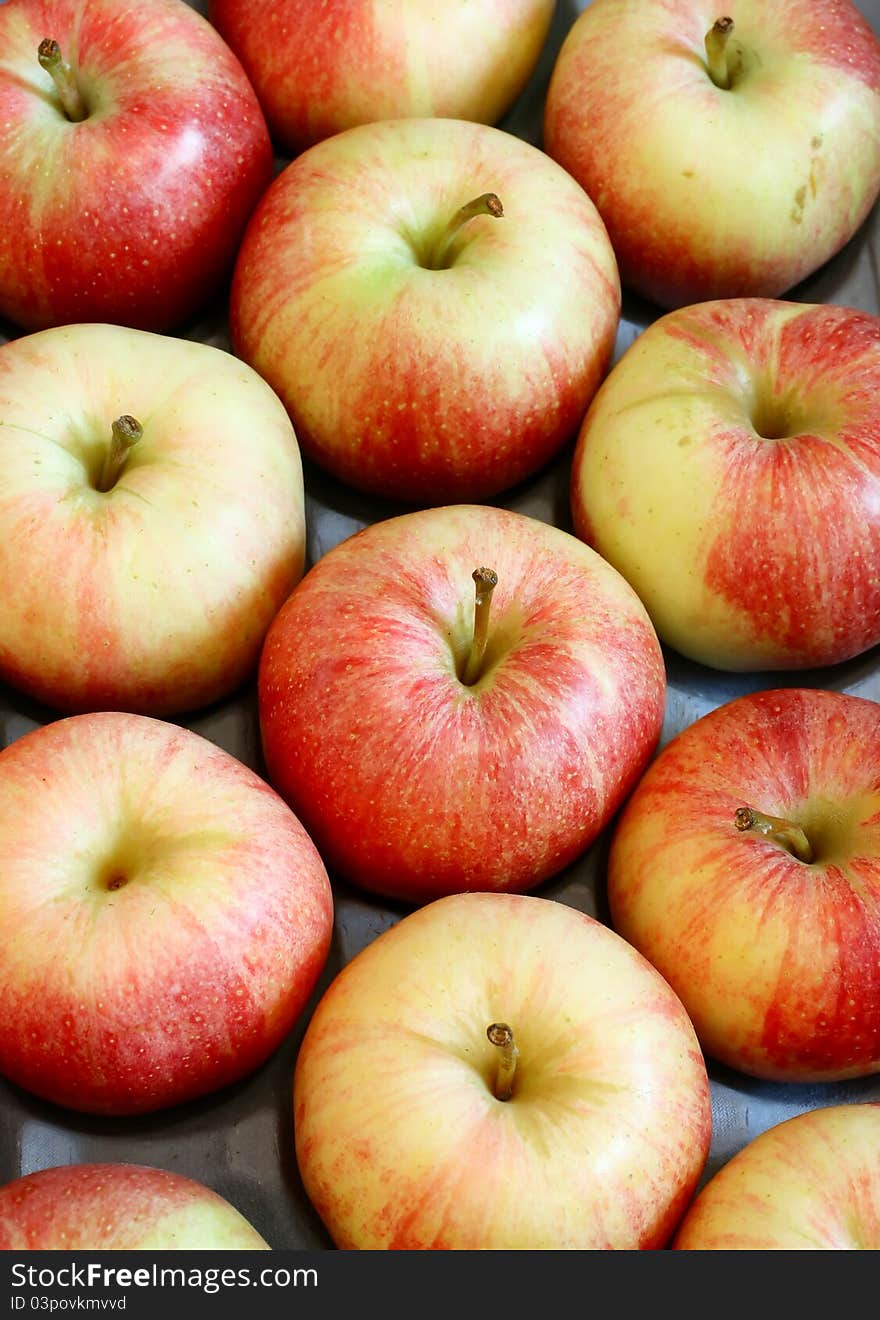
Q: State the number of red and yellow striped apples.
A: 12